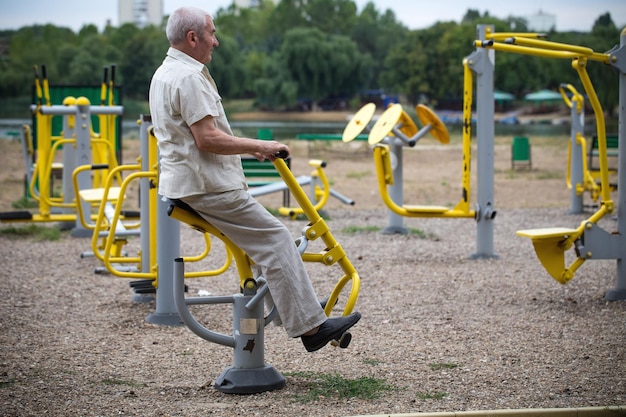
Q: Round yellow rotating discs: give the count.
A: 4